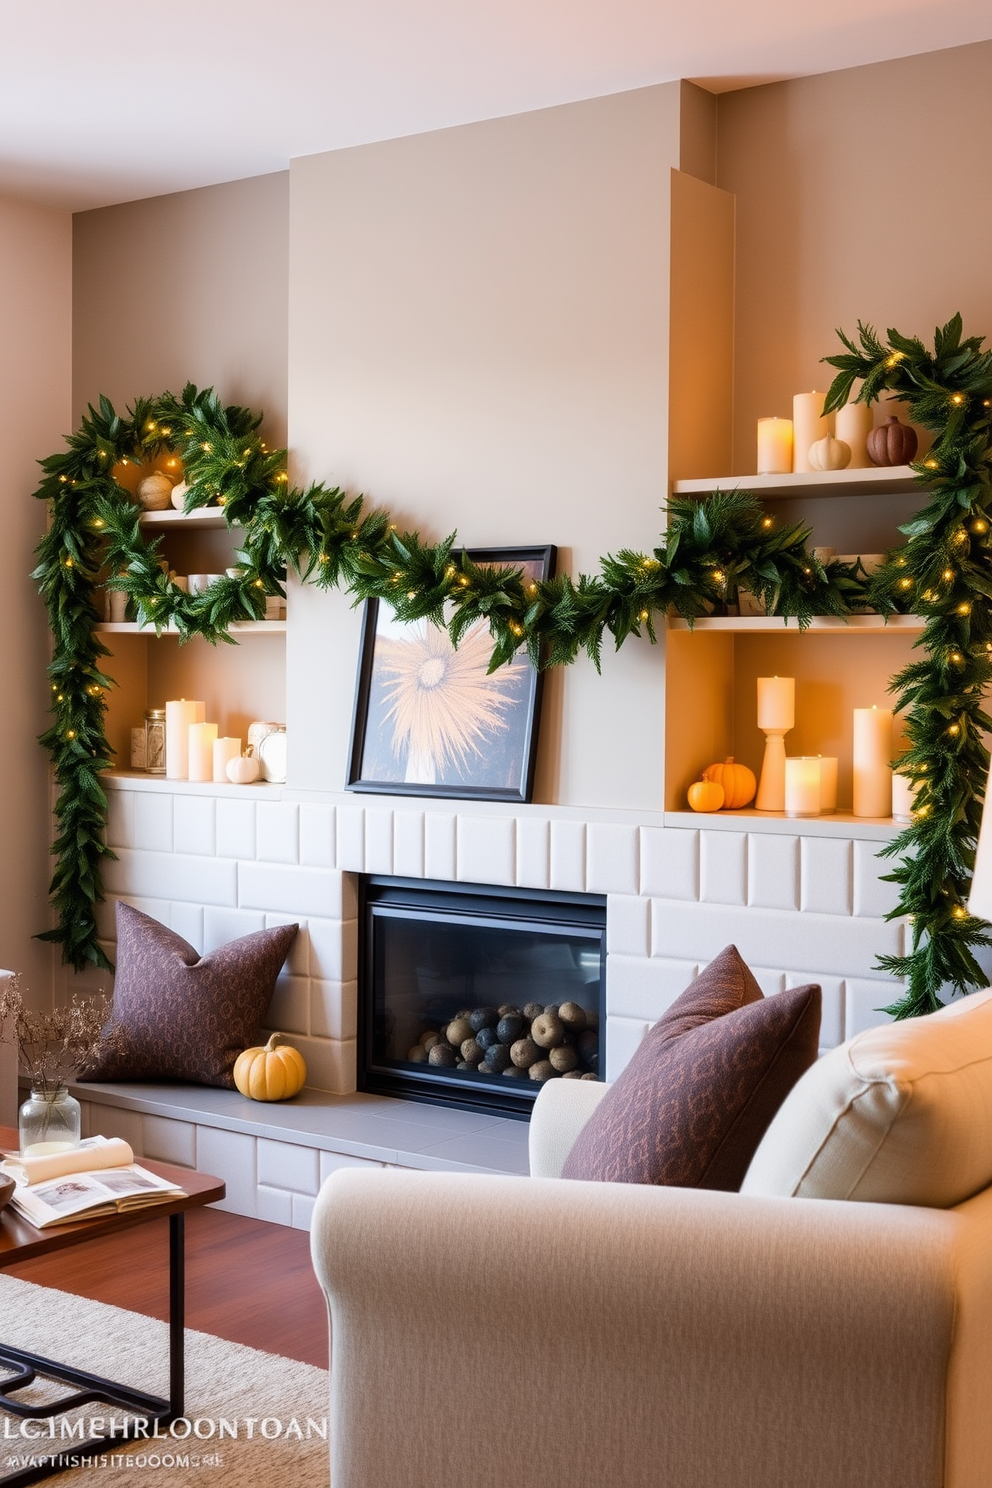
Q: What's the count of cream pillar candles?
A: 11